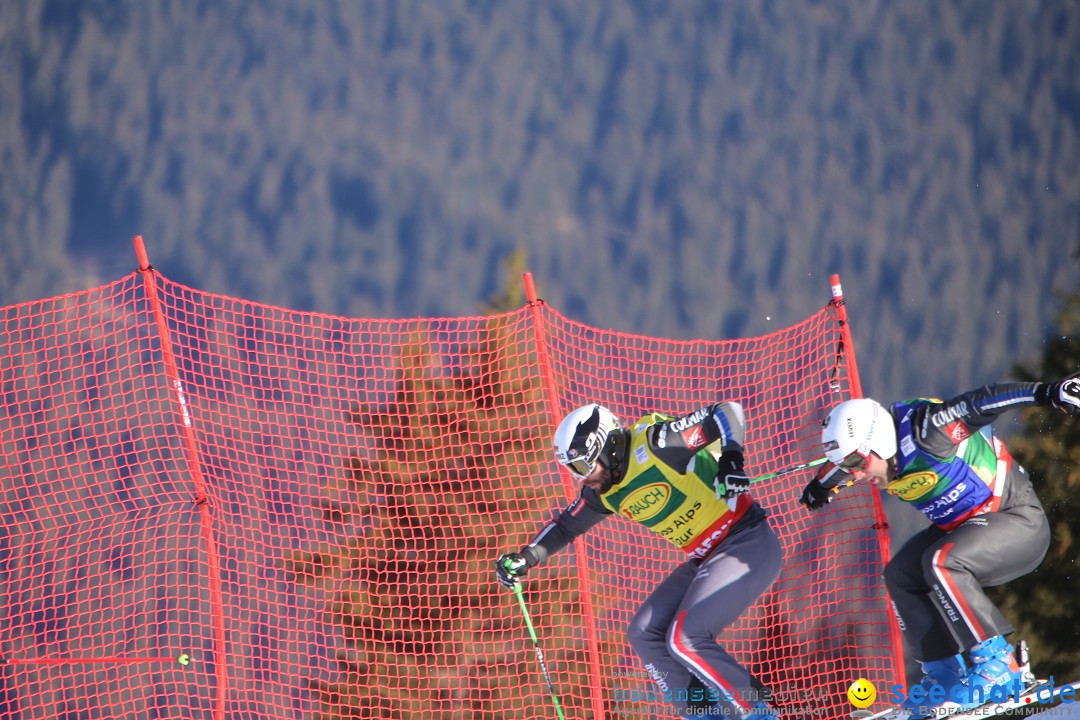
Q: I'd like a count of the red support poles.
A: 3